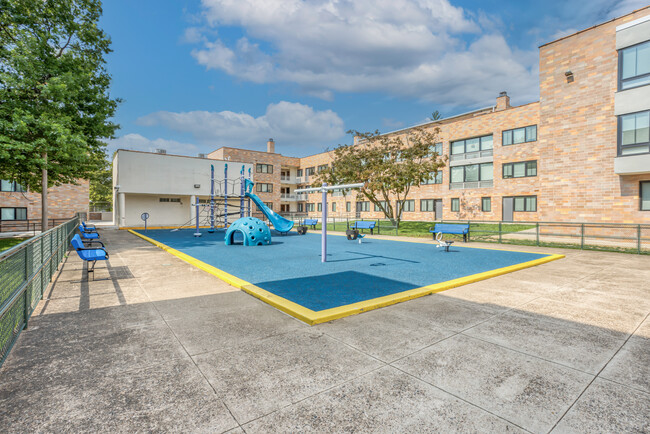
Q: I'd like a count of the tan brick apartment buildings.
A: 2